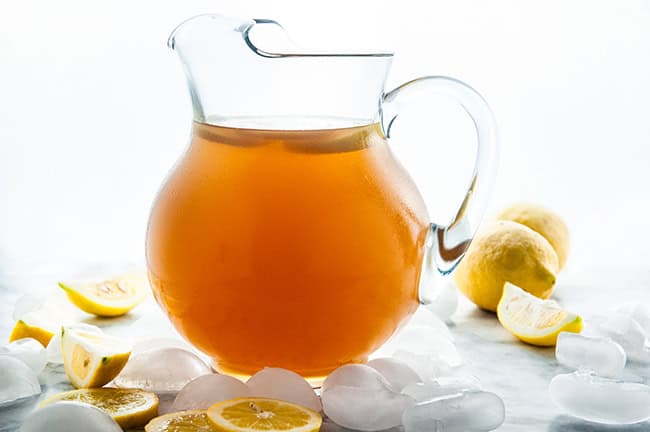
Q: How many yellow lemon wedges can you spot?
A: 4